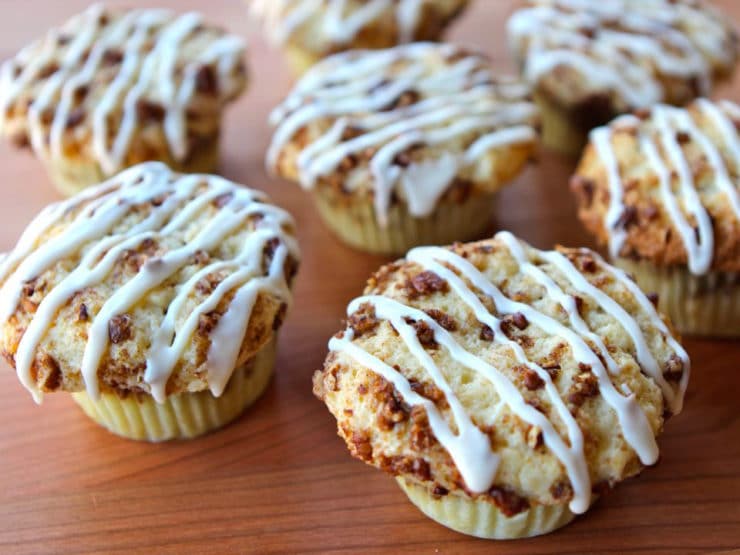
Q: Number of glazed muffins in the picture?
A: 7